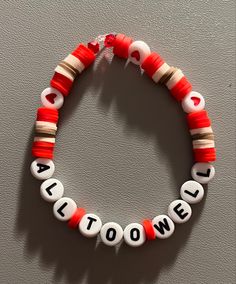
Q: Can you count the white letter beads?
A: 10